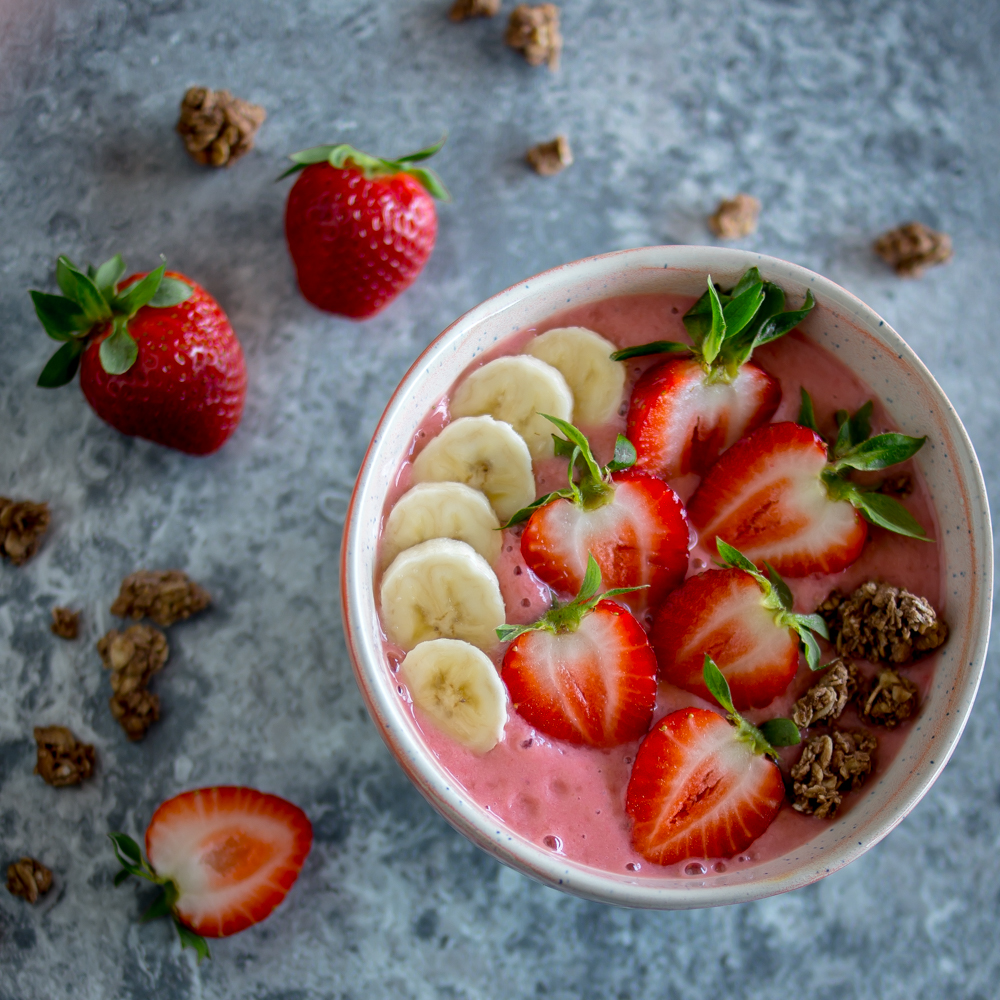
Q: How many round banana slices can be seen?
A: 6